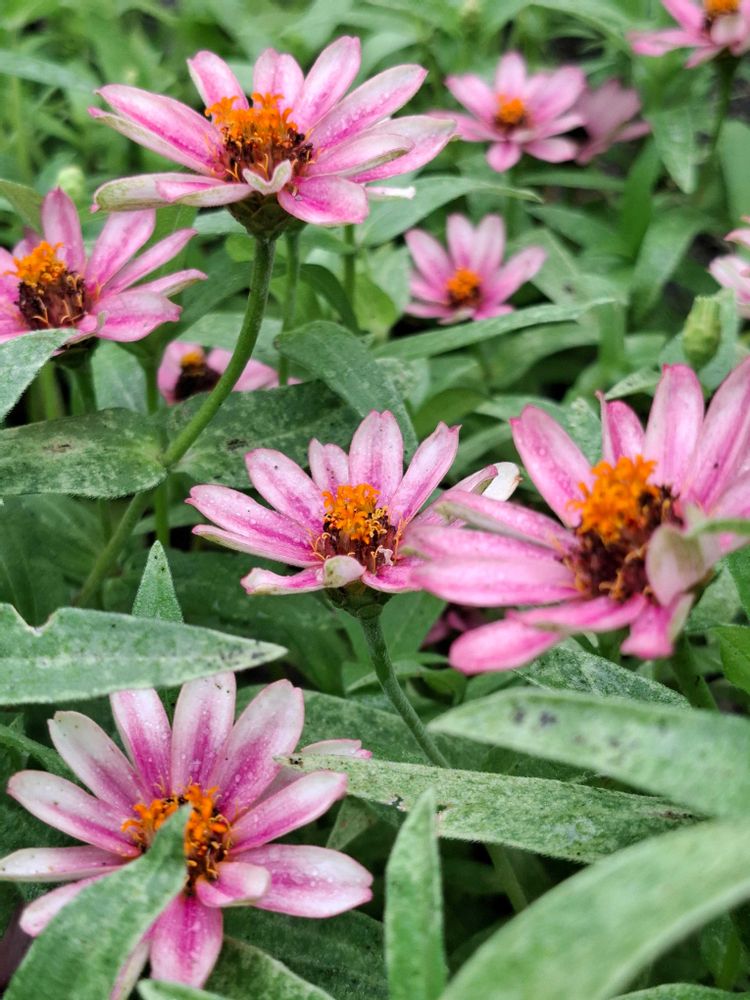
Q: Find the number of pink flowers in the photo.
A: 11